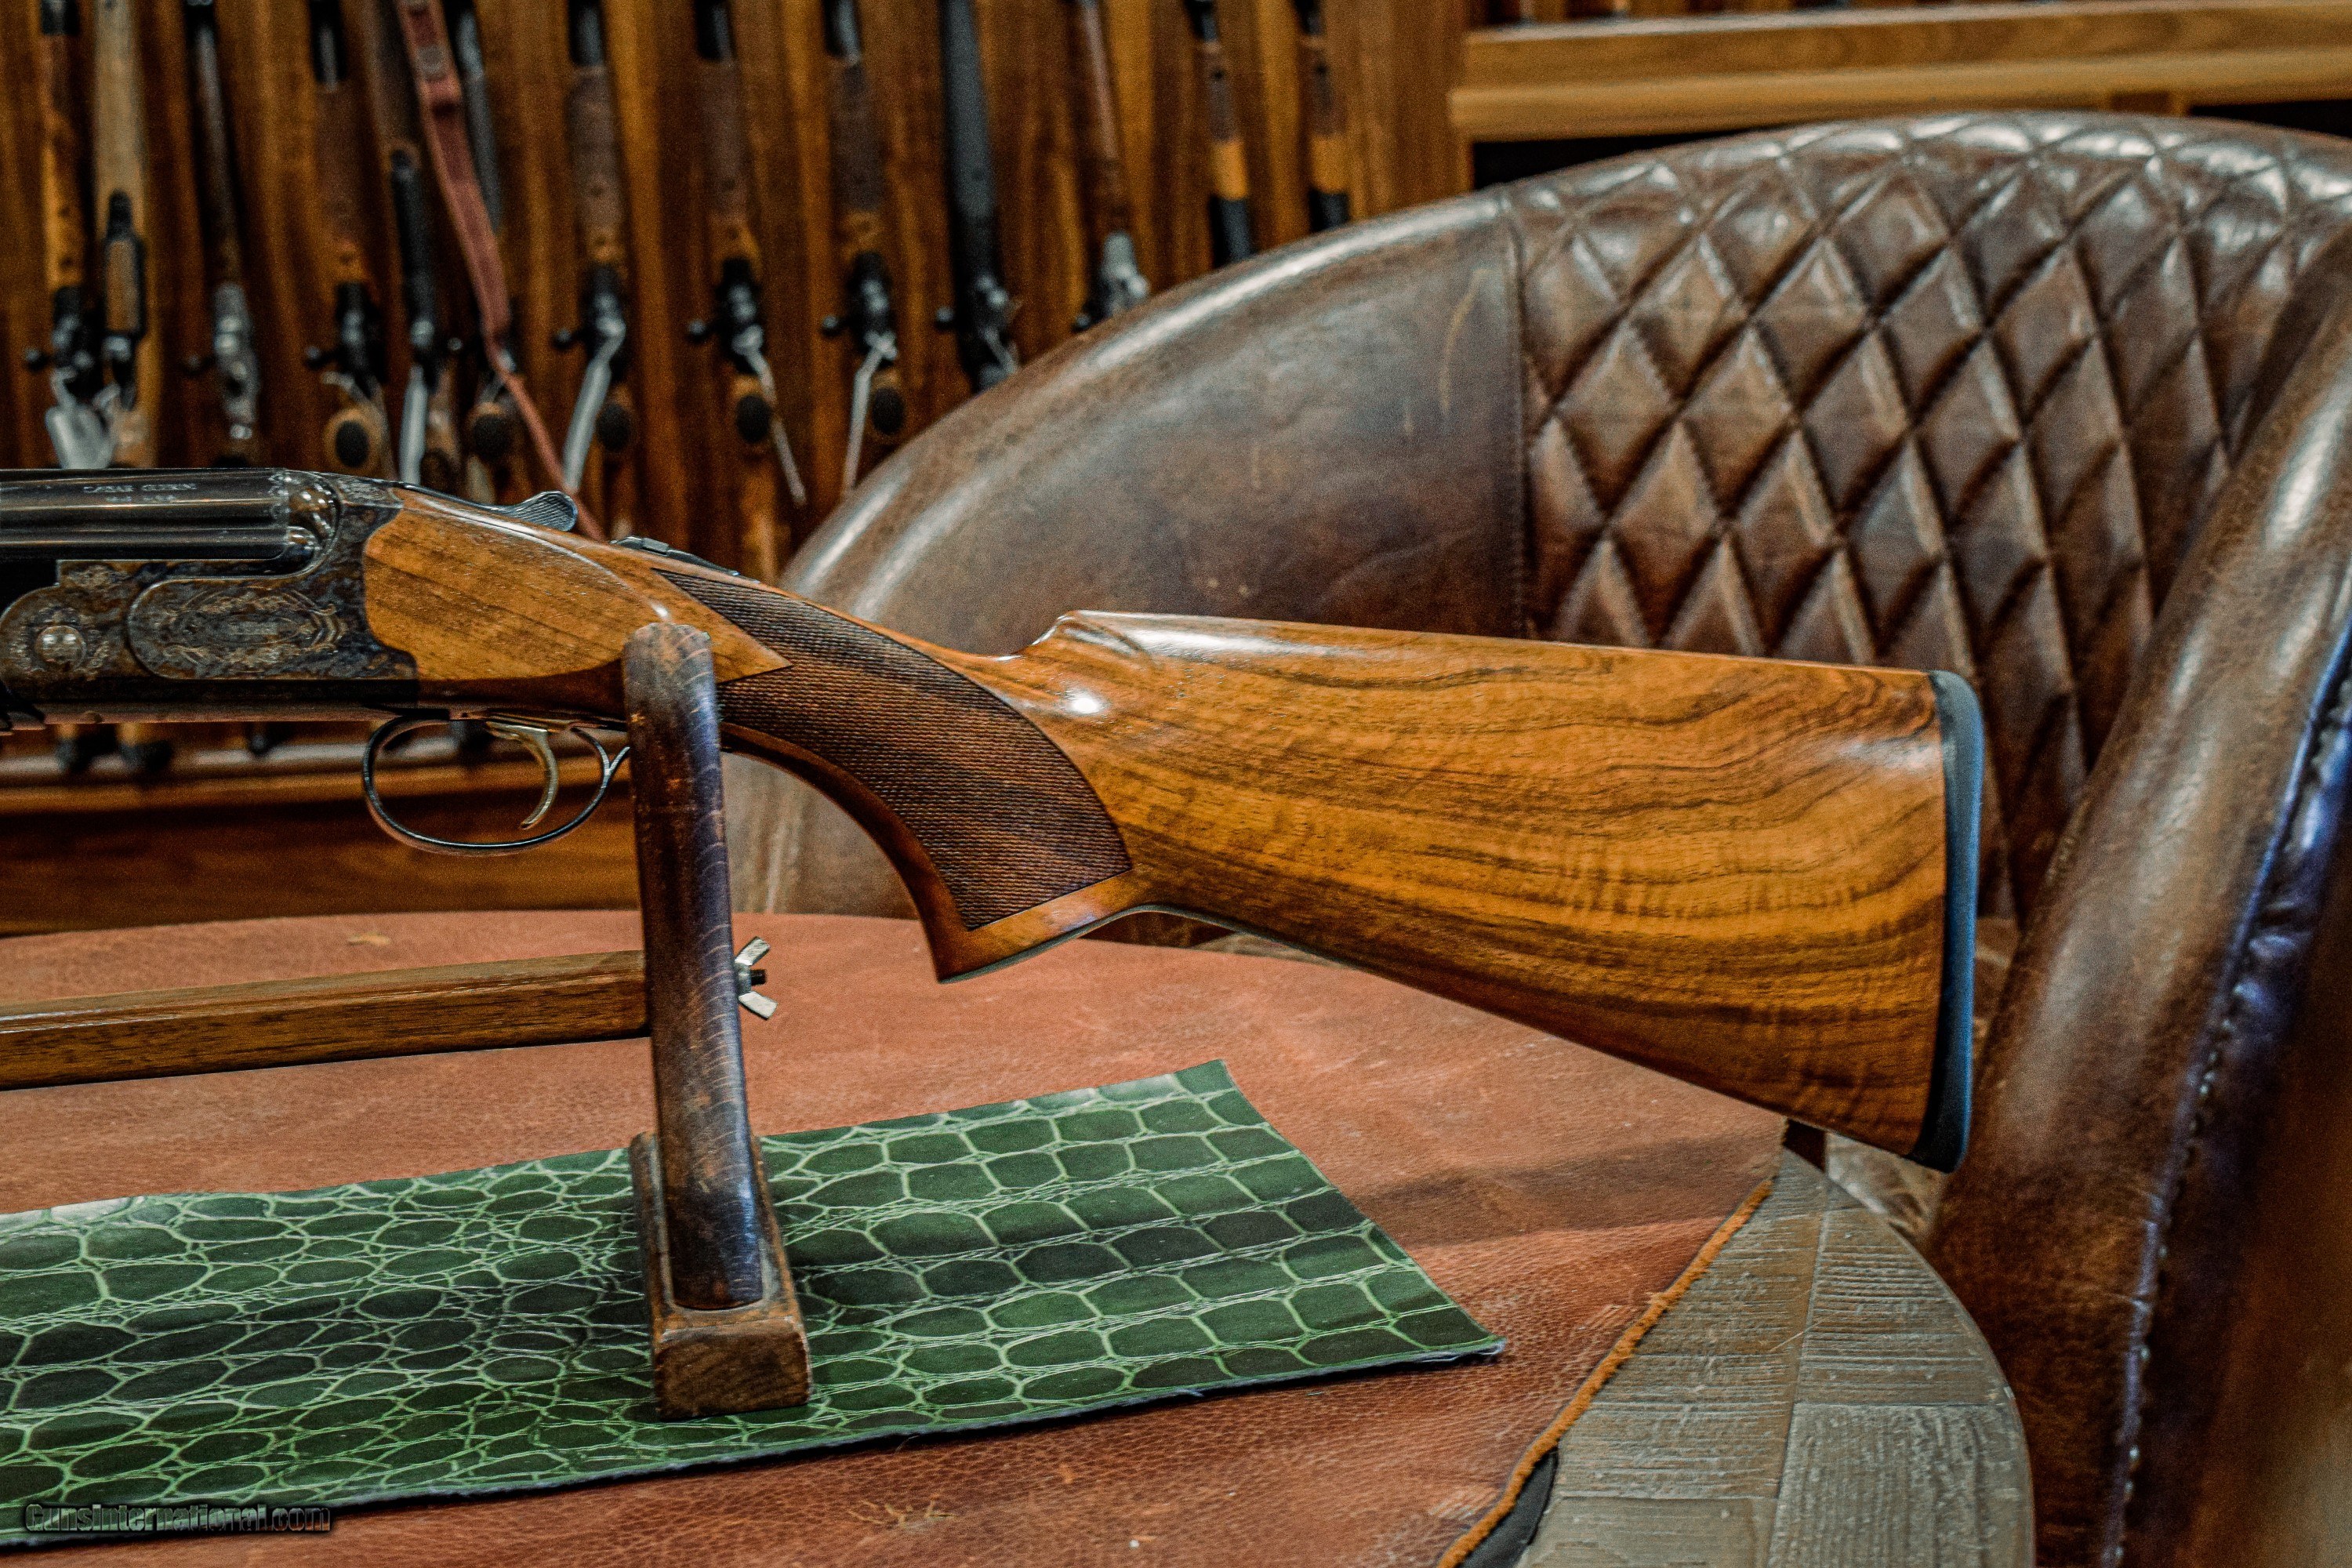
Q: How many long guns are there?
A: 14